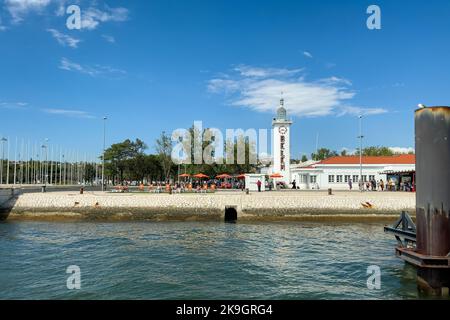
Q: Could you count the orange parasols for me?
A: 5